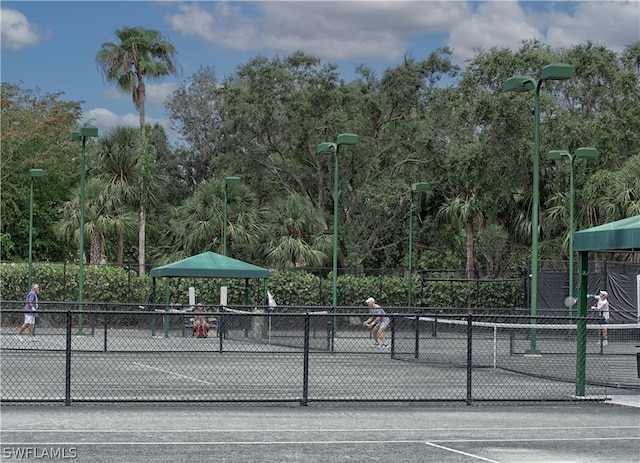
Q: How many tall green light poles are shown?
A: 7